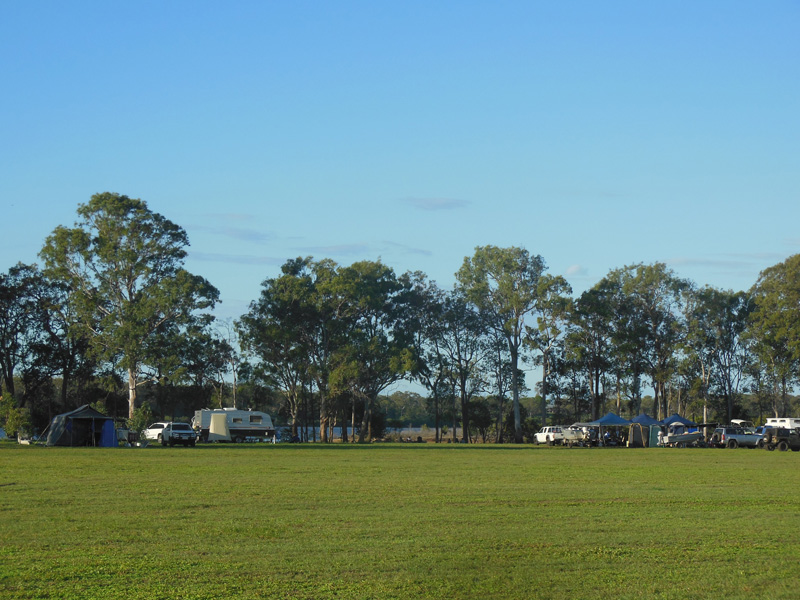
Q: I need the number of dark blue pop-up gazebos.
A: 3